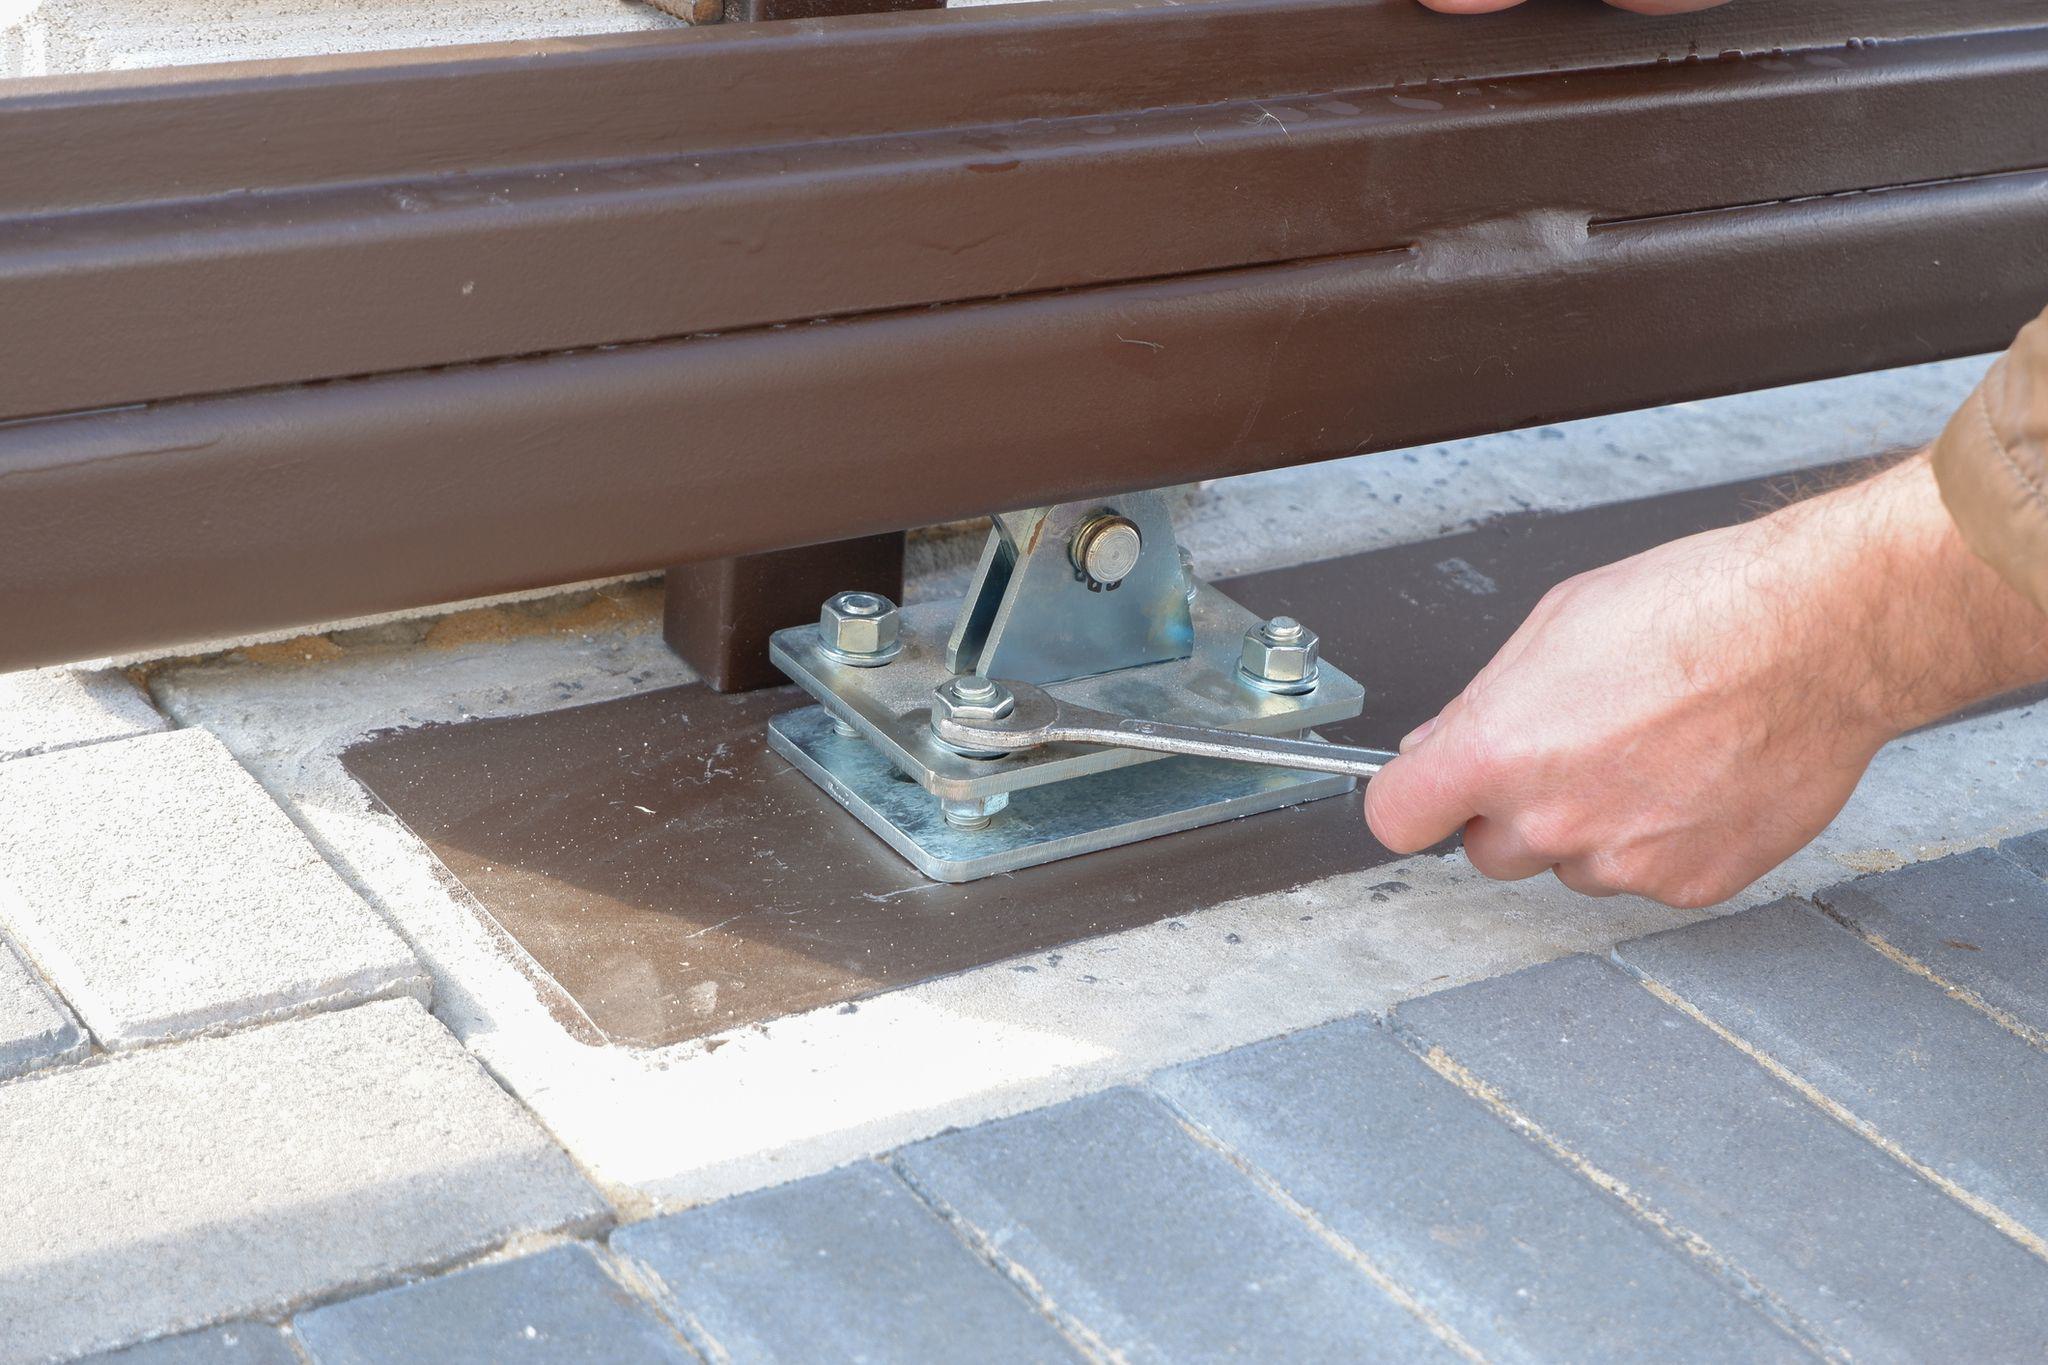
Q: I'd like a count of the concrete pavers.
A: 13